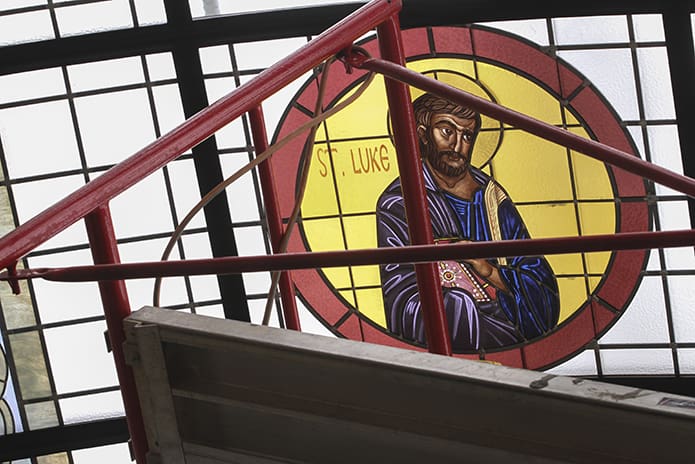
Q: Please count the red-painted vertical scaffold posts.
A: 3